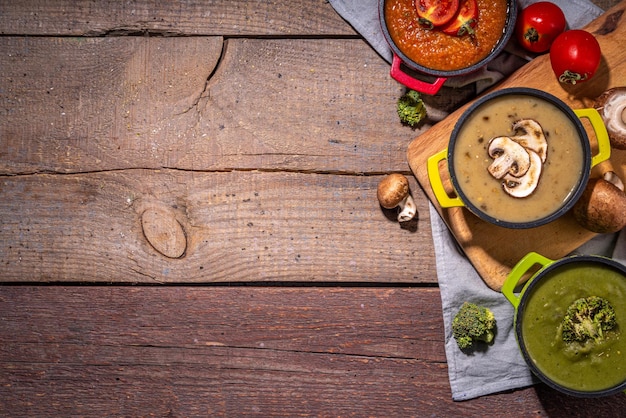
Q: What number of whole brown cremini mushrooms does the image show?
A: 3